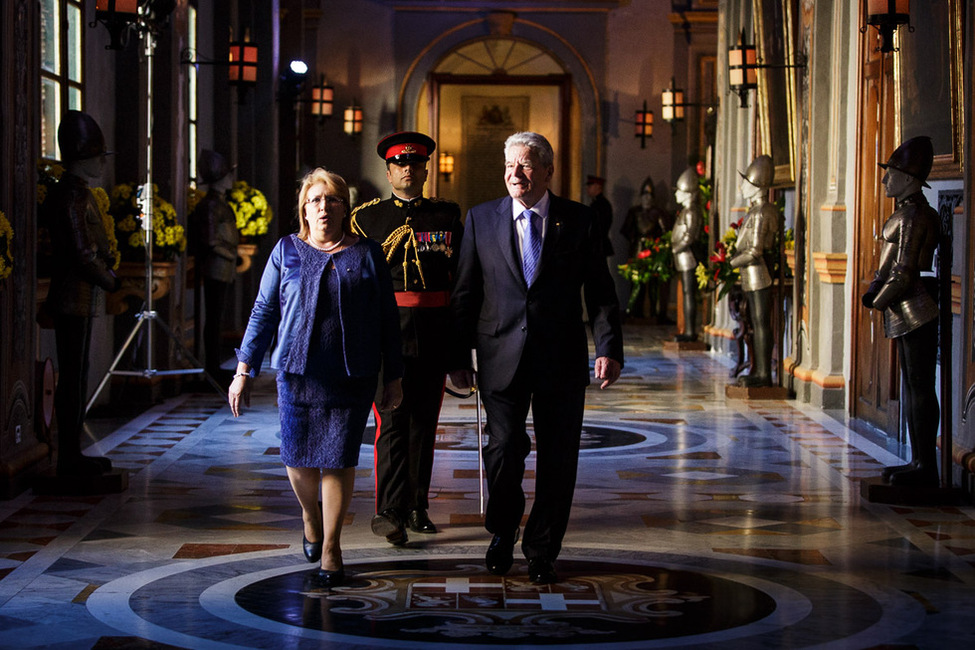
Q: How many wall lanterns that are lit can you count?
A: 9